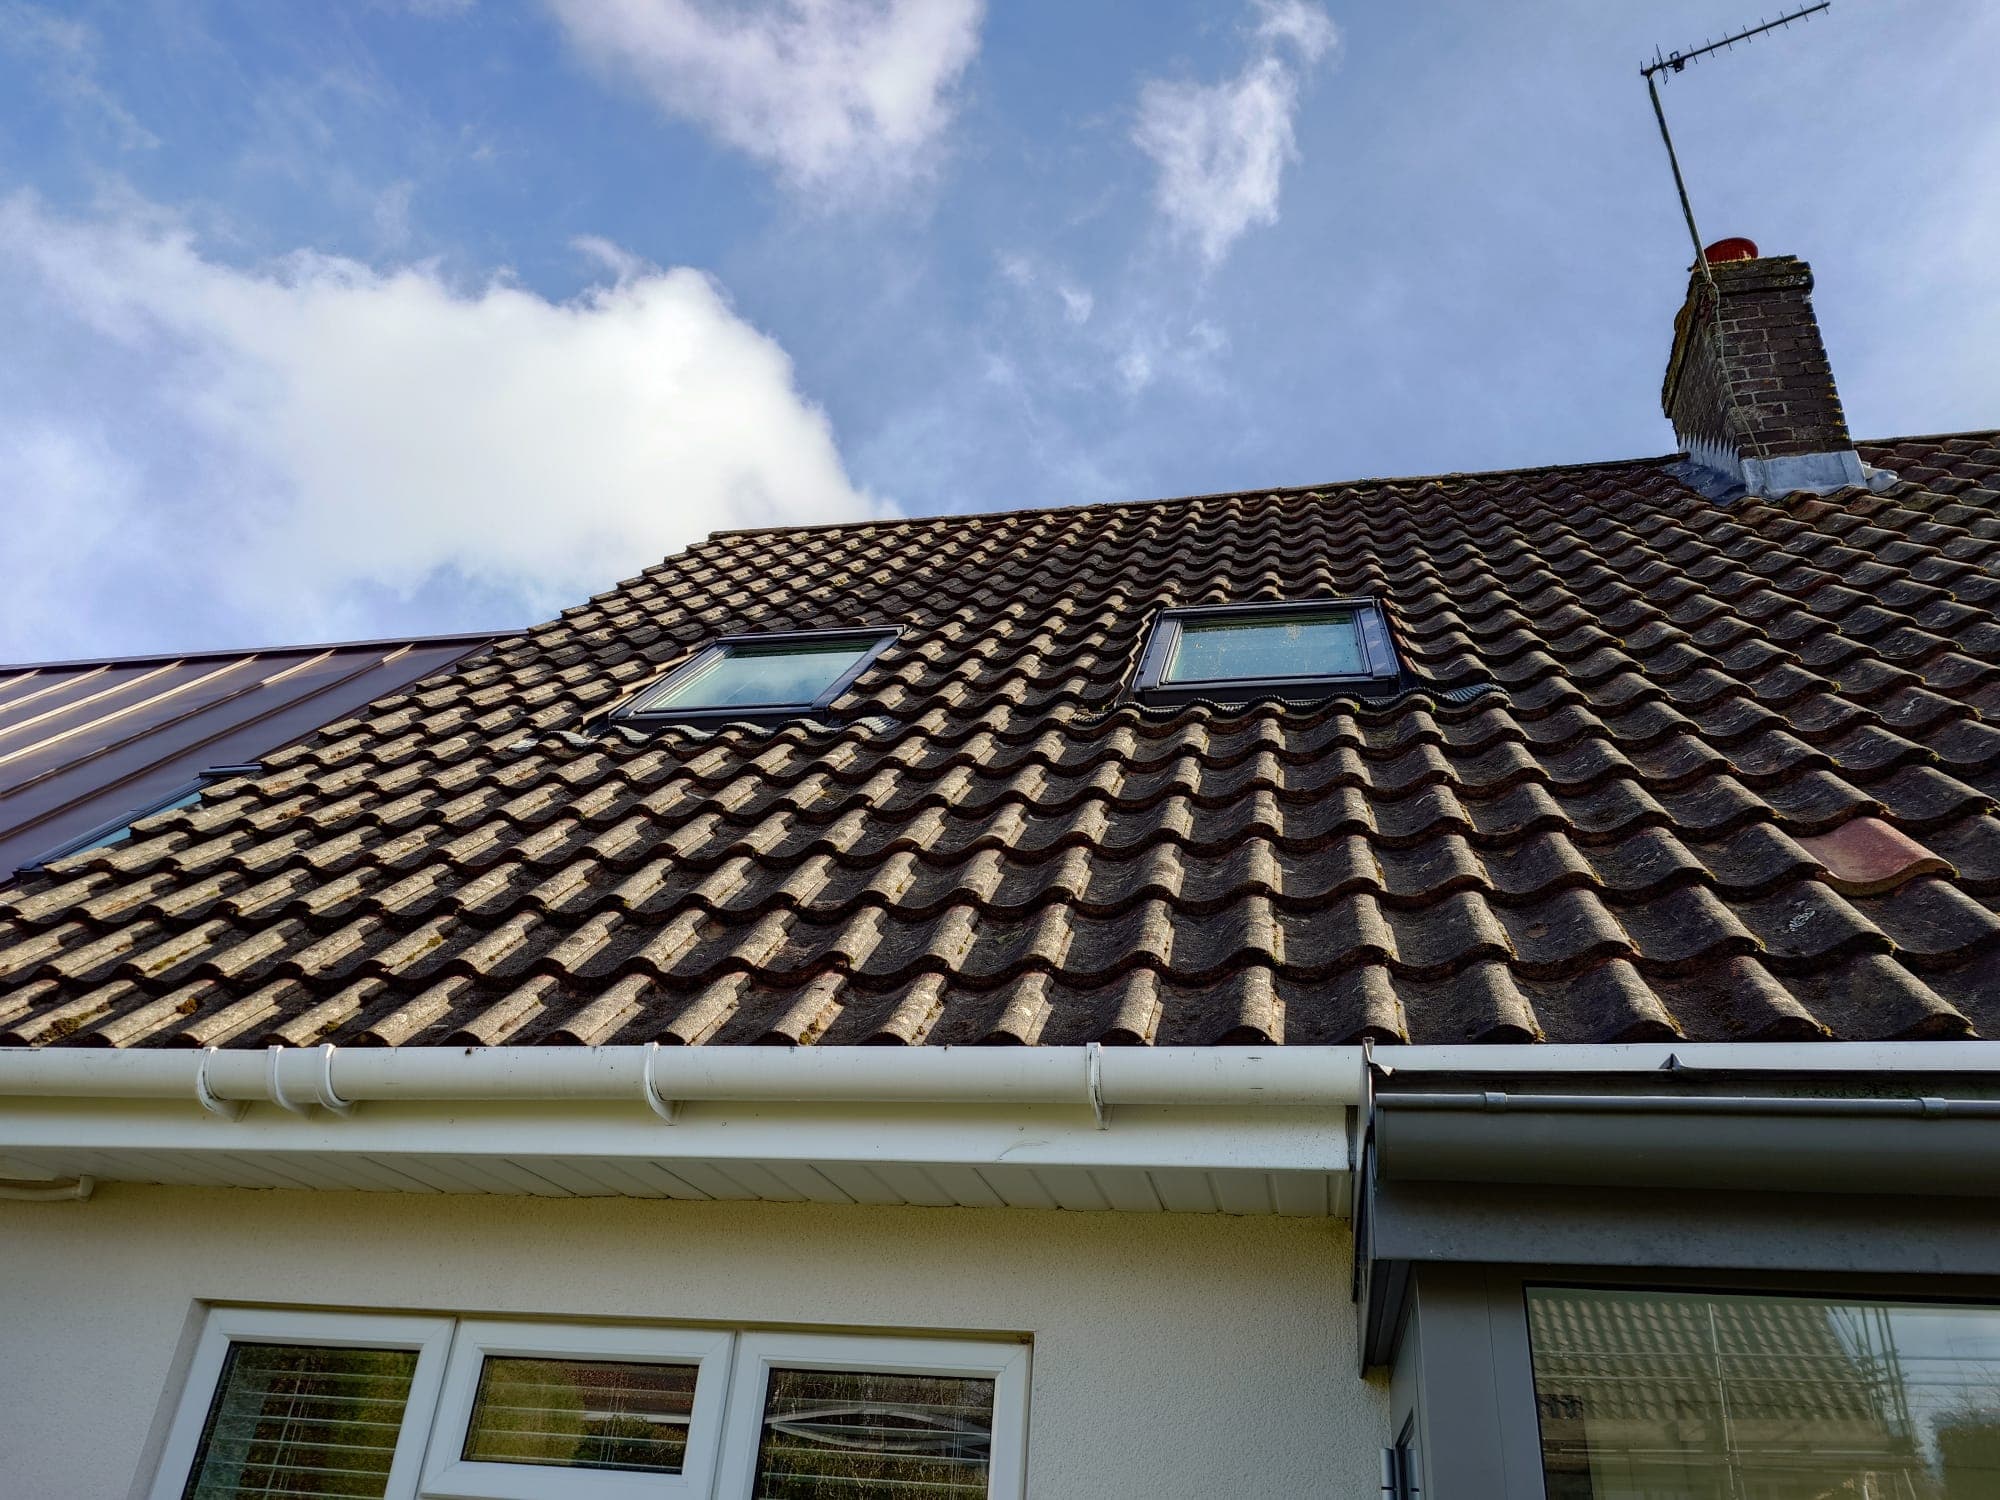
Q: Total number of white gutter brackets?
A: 5